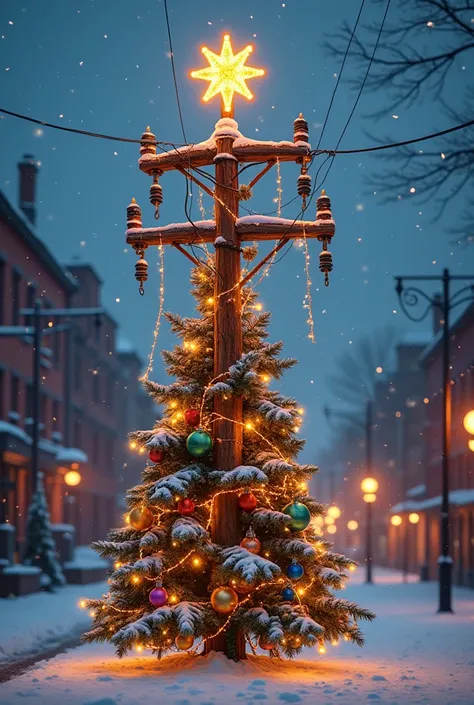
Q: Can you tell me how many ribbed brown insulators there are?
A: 8